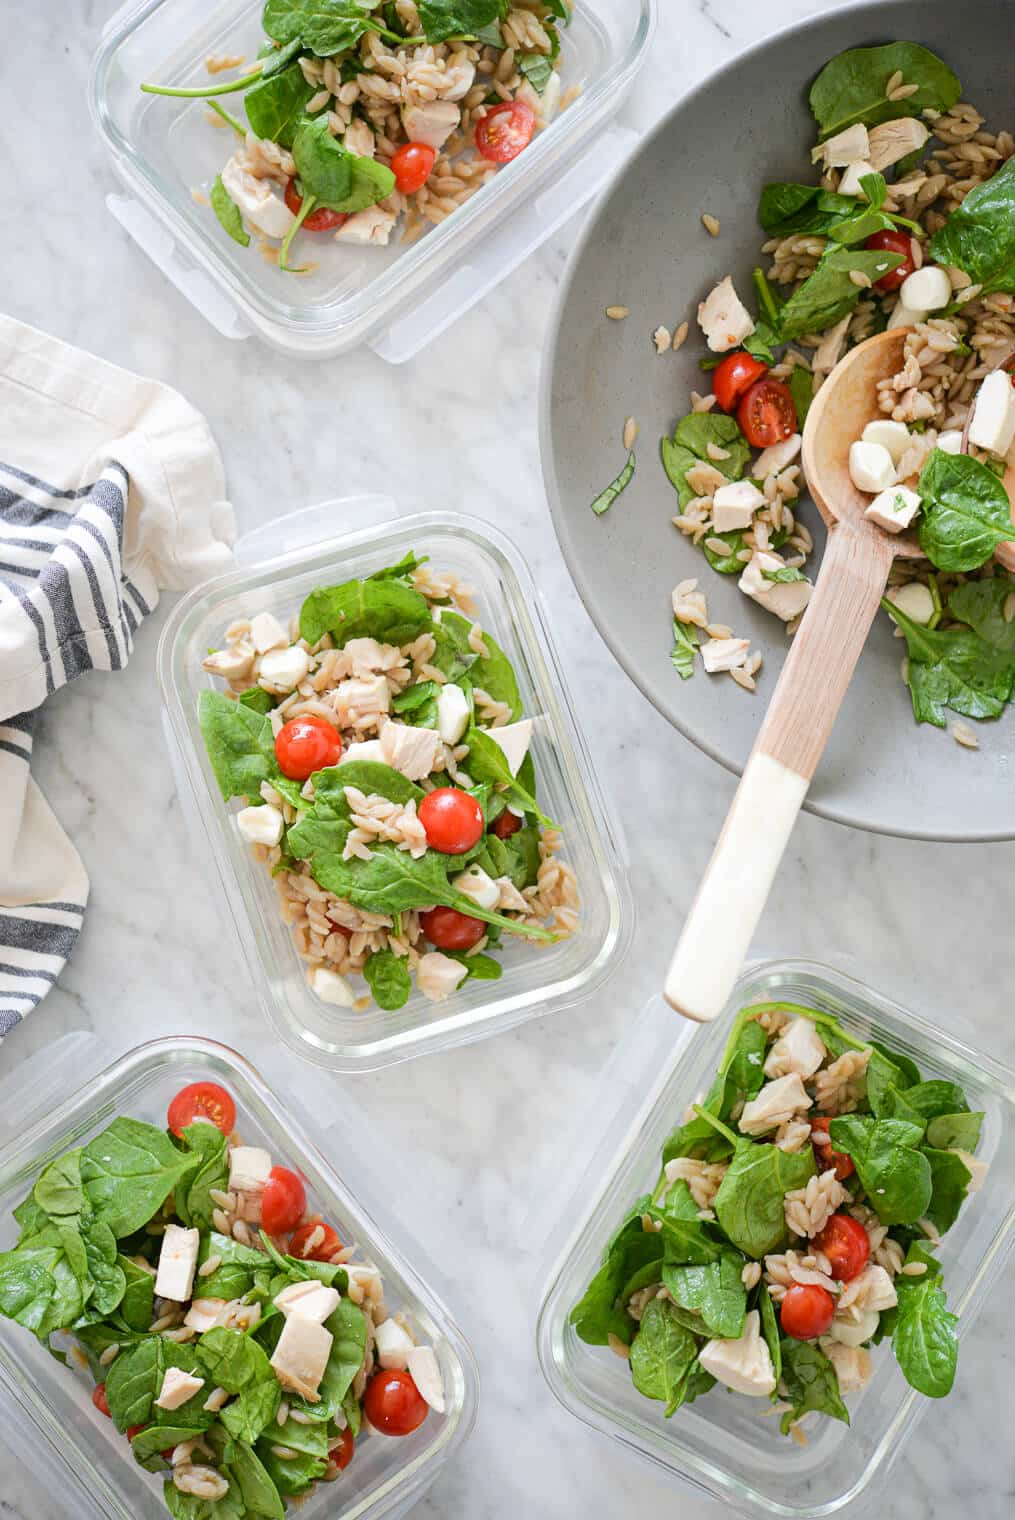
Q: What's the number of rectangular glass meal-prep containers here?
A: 4